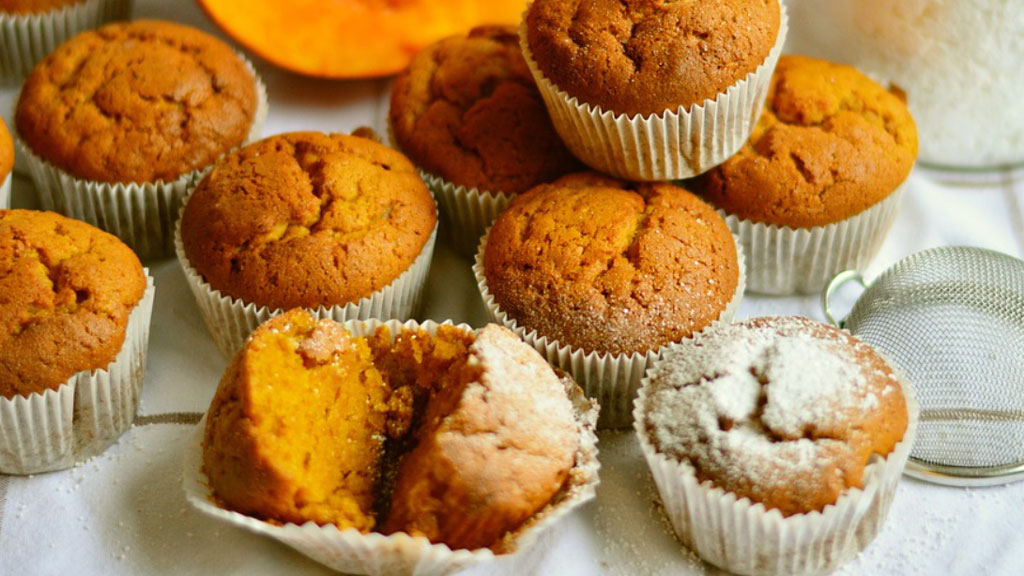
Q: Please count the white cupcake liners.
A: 11